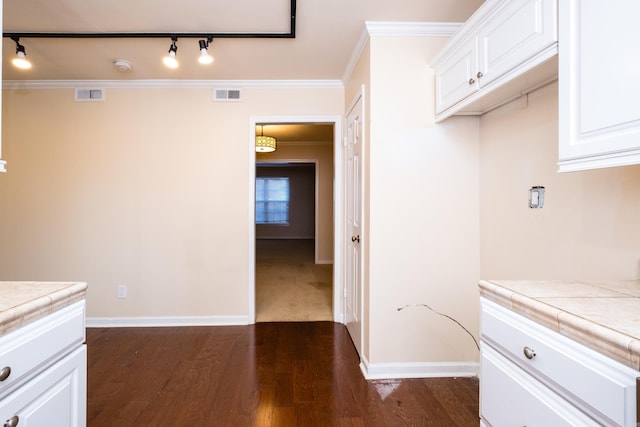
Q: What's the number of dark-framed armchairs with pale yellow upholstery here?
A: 0